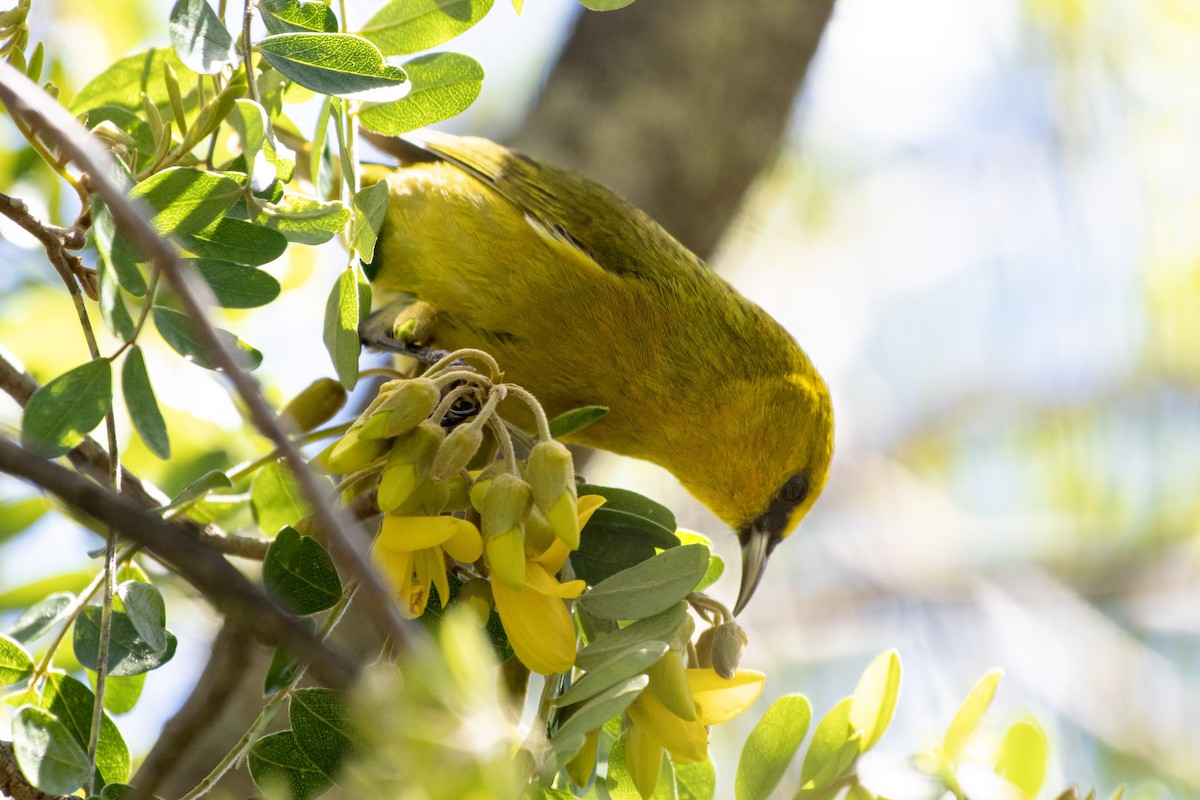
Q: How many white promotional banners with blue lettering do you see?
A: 0